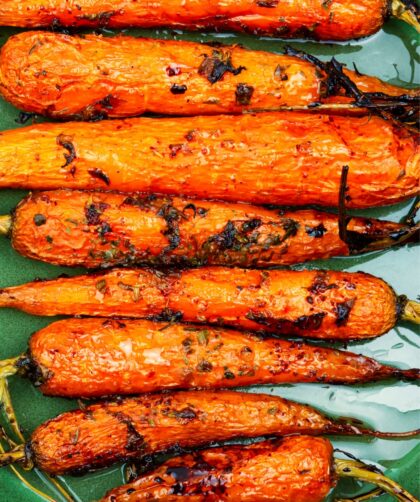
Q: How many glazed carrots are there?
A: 8